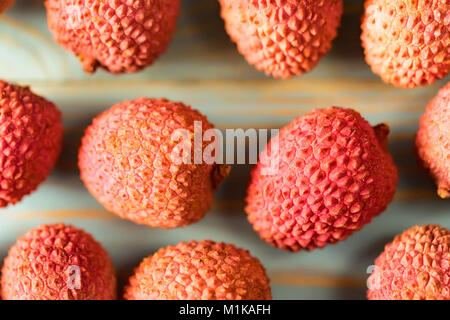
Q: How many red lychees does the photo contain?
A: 10